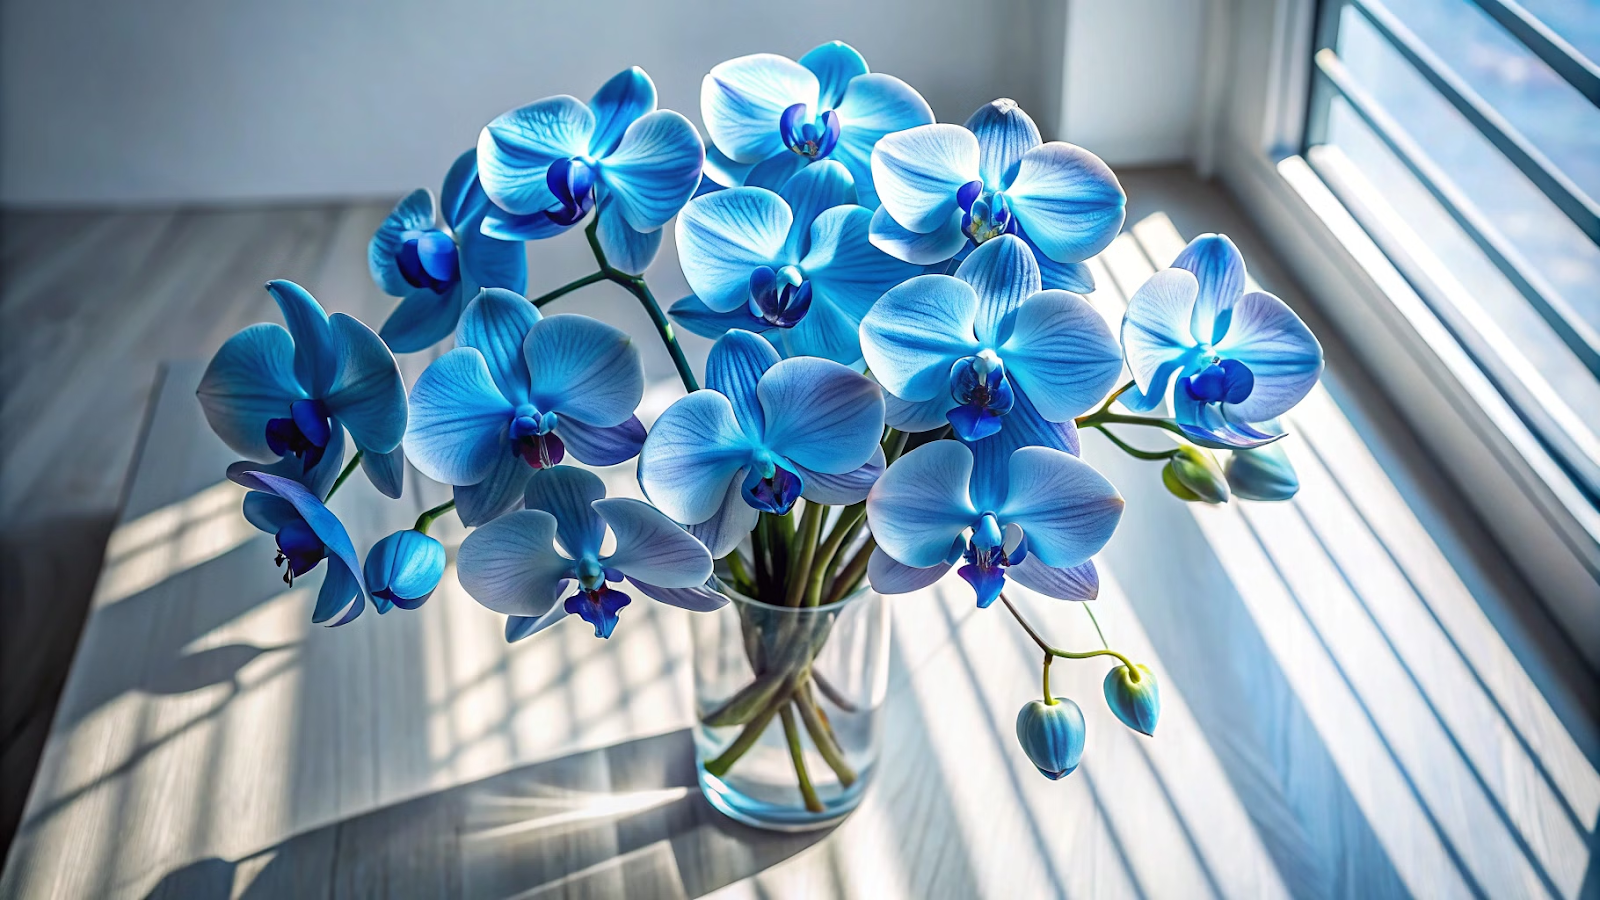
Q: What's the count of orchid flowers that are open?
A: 13